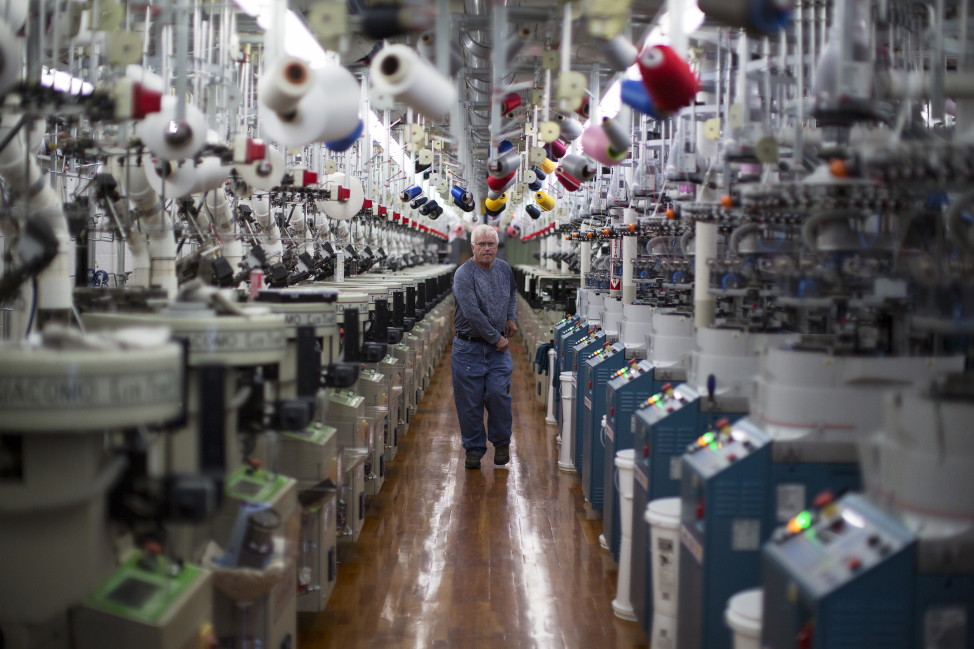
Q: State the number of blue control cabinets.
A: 8